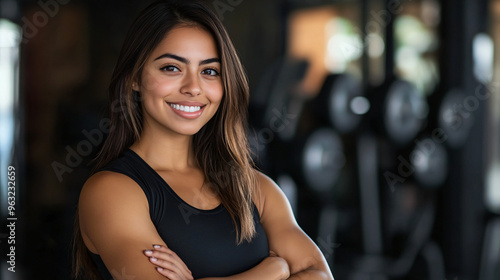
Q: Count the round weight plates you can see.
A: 5